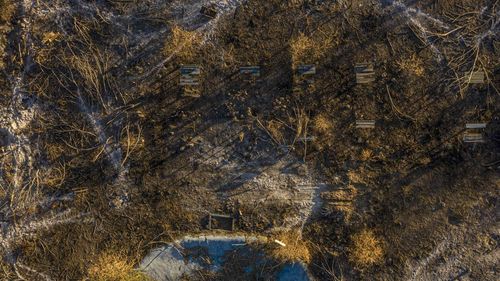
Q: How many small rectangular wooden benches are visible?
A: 7